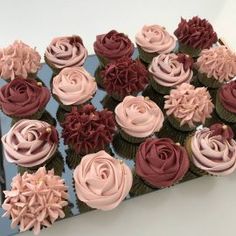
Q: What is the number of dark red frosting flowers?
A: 7